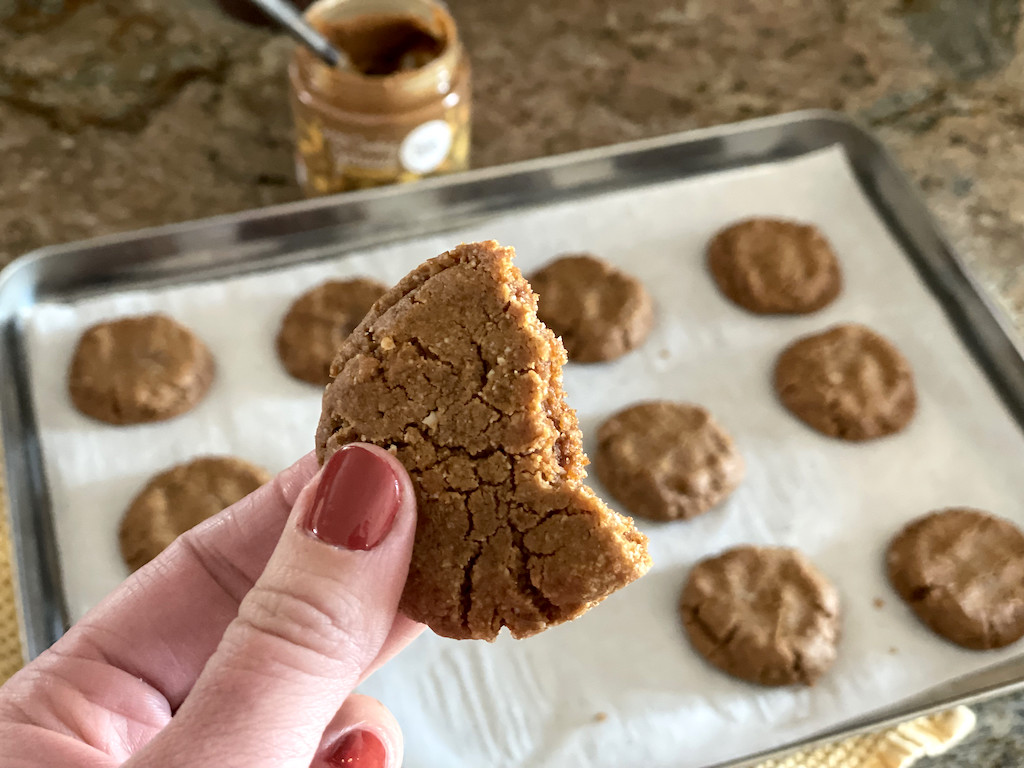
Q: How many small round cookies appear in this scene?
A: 9